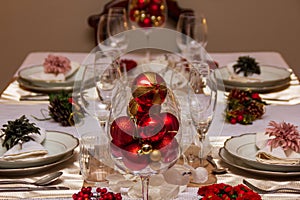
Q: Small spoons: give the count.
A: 1